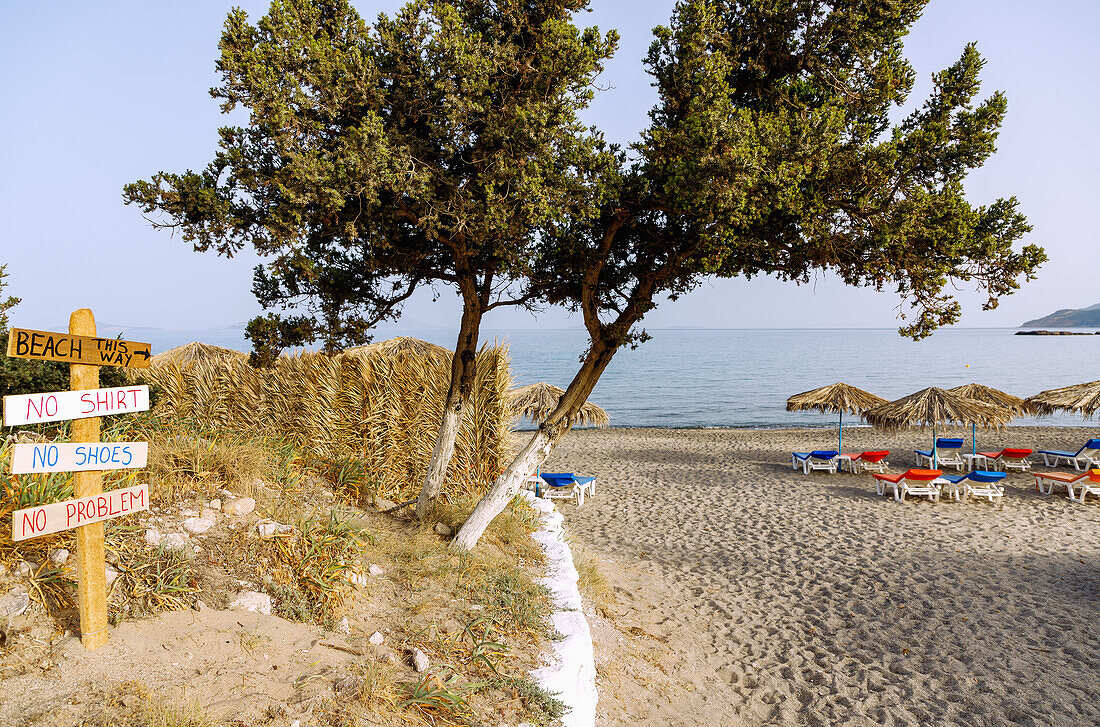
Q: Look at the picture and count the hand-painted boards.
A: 4